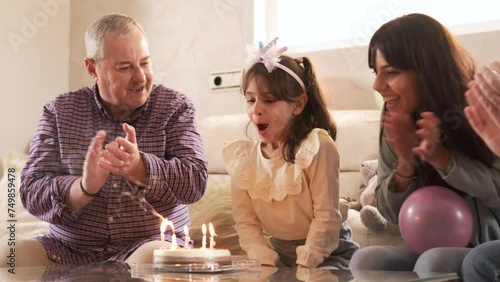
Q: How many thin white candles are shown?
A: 5